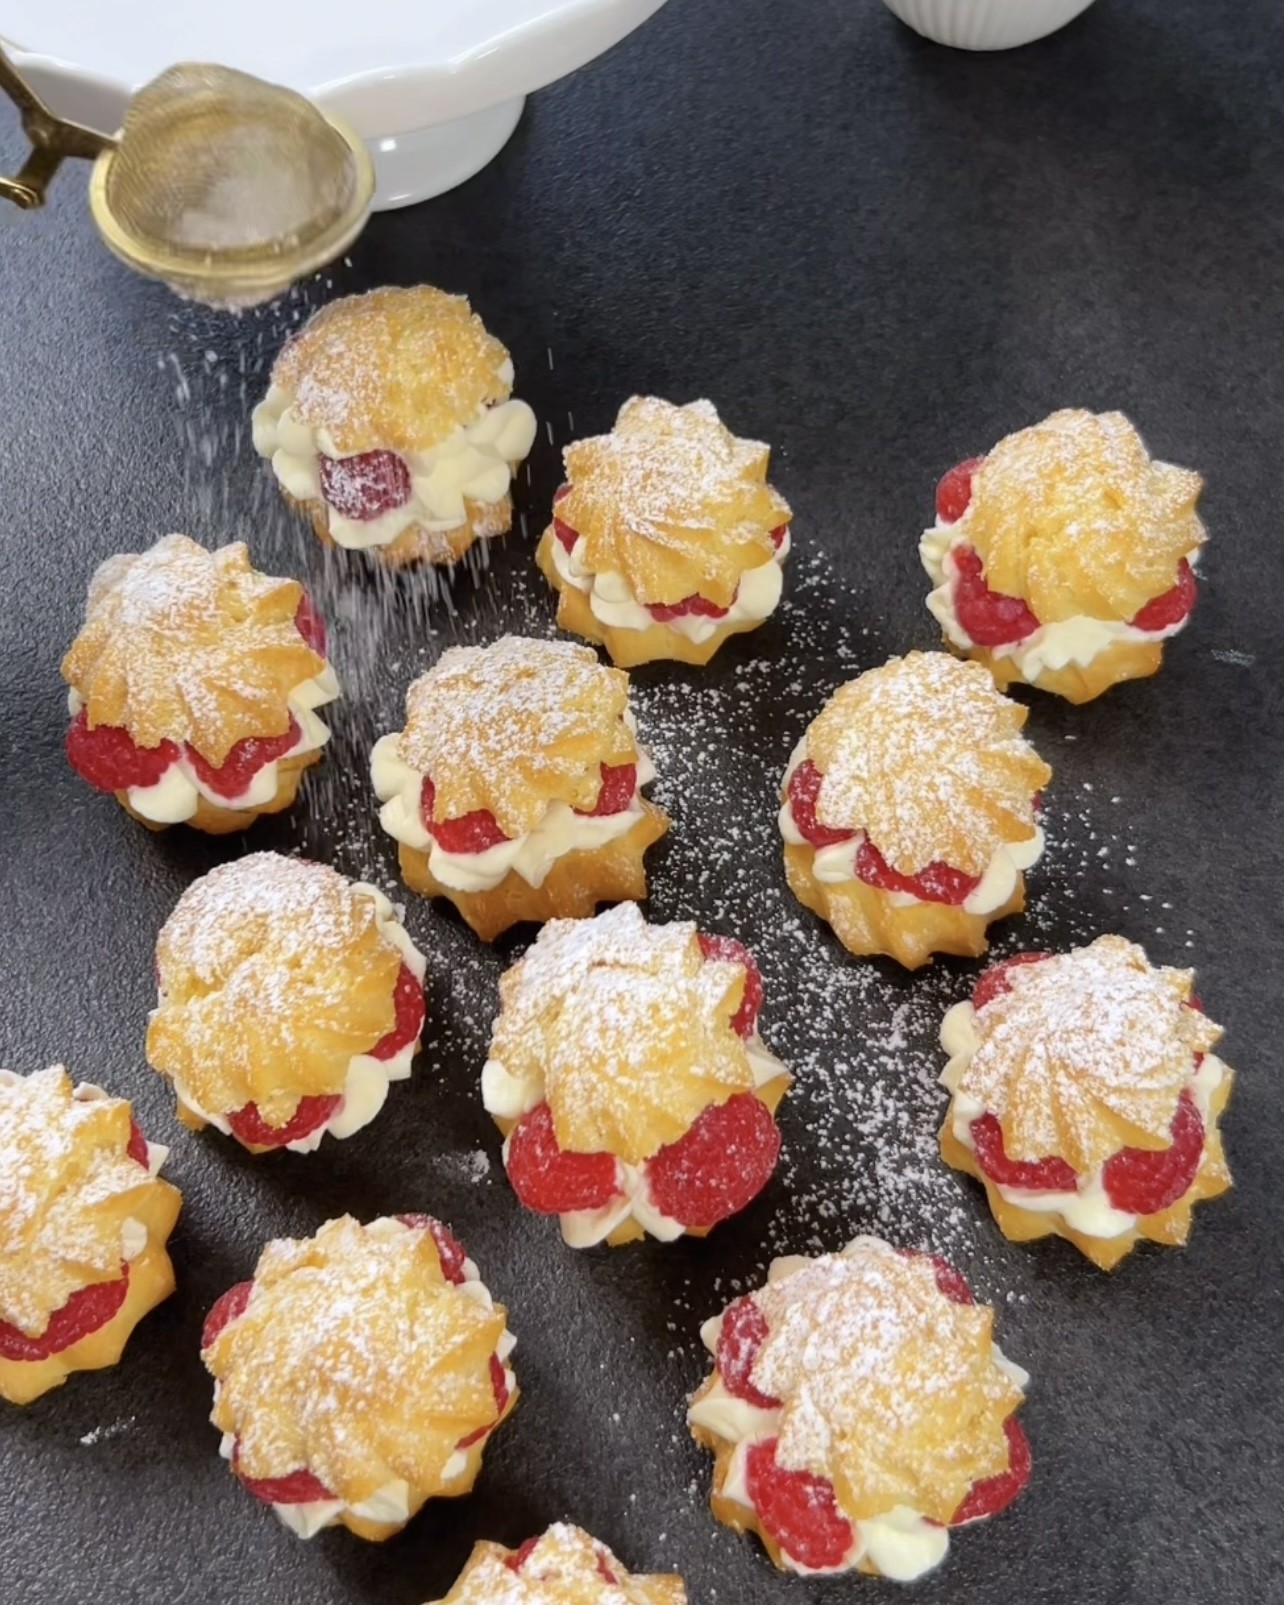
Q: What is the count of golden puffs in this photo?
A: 13